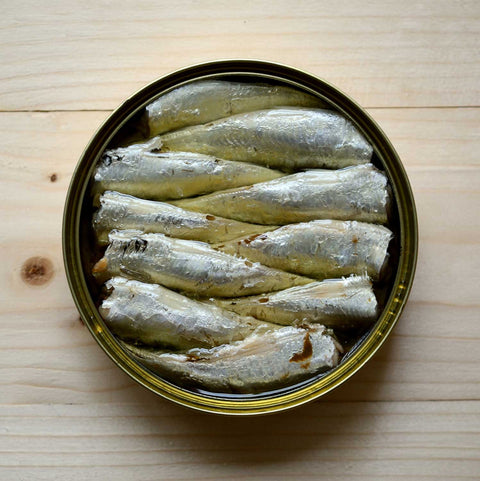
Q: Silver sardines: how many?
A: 10